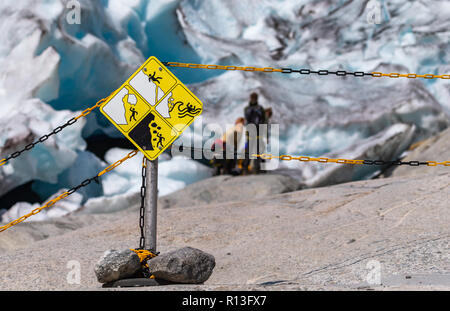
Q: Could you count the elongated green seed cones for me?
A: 0